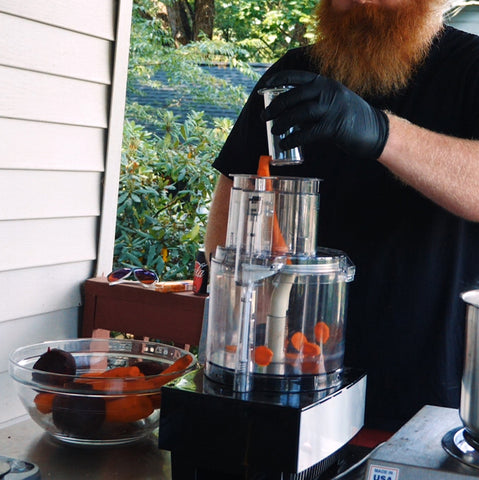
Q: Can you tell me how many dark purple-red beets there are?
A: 3